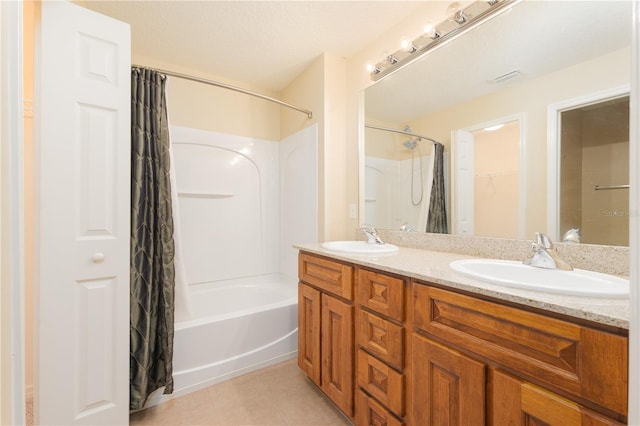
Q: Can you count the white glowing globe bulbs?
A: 3